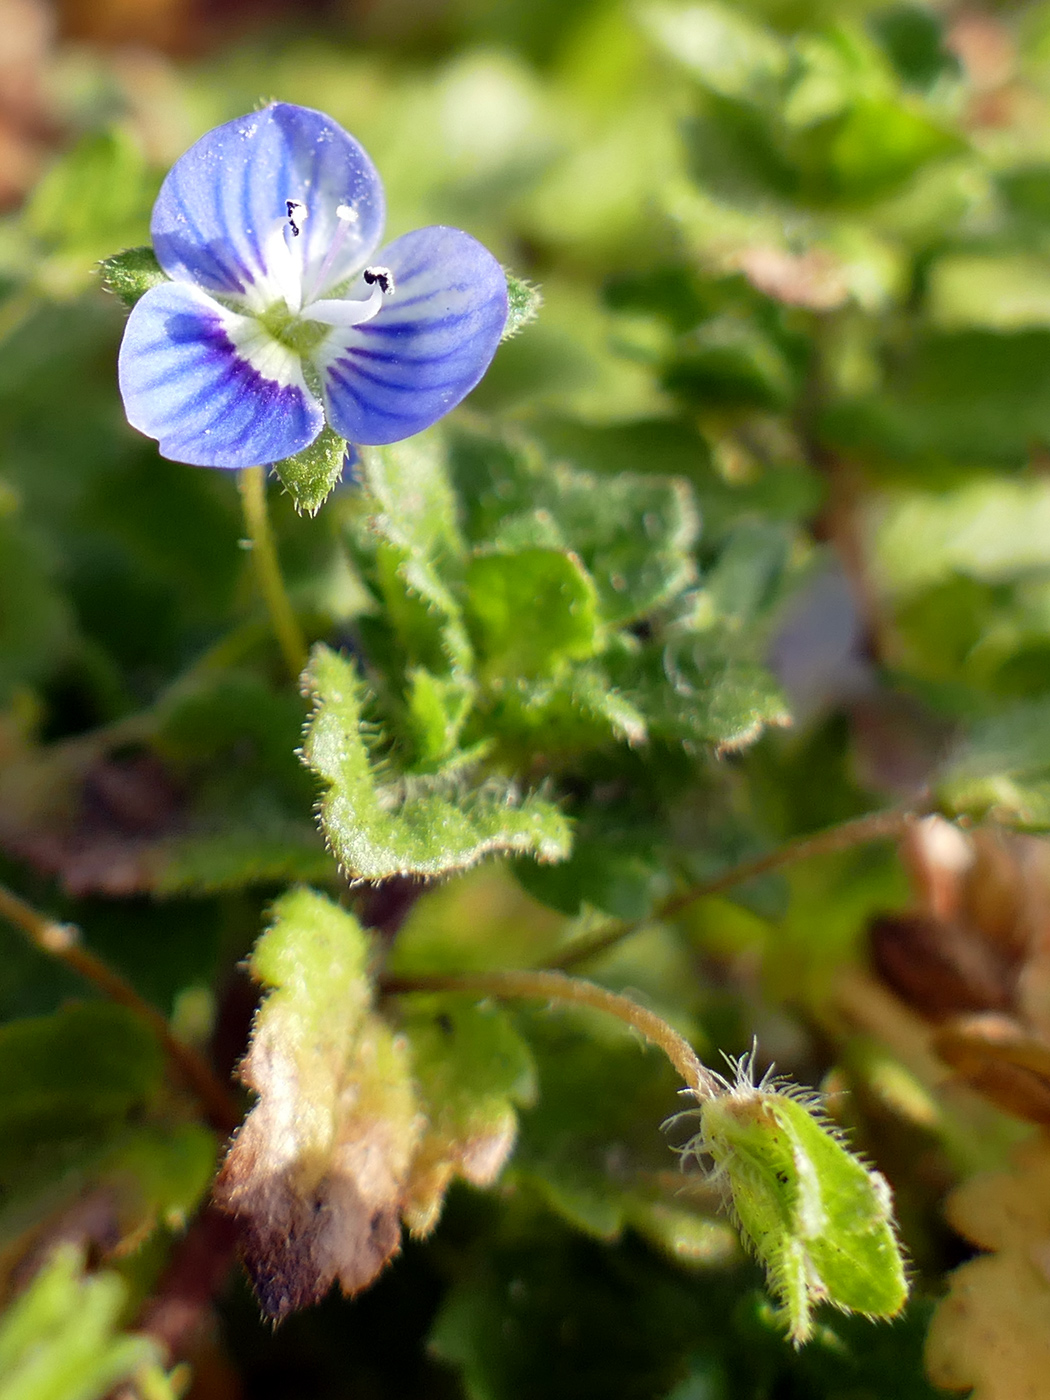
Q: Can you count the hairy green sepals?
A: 3